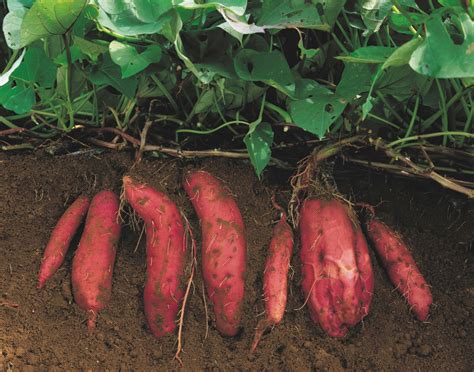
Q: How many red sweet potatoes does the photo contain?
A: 7